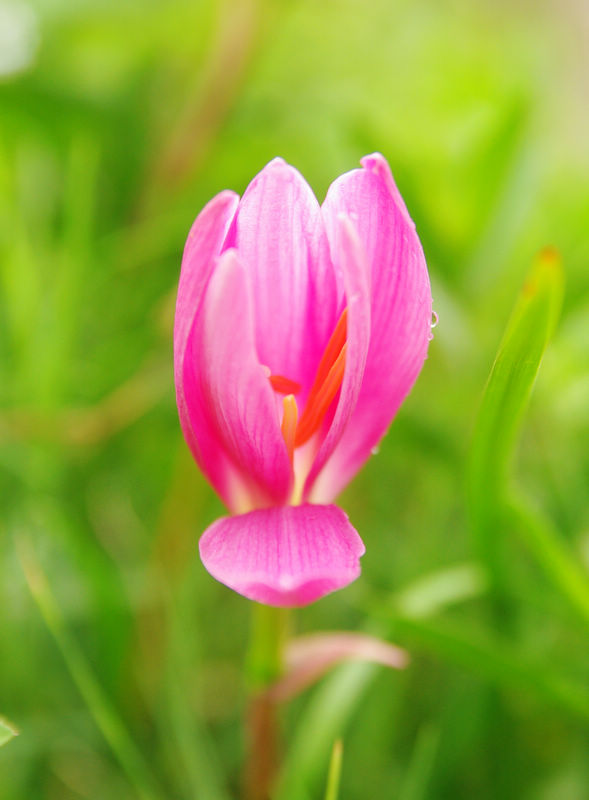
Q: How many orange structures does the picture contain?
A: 4